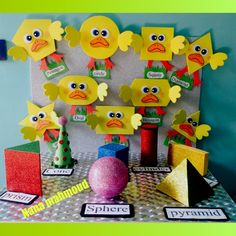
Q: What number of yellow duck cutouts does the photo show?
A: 9